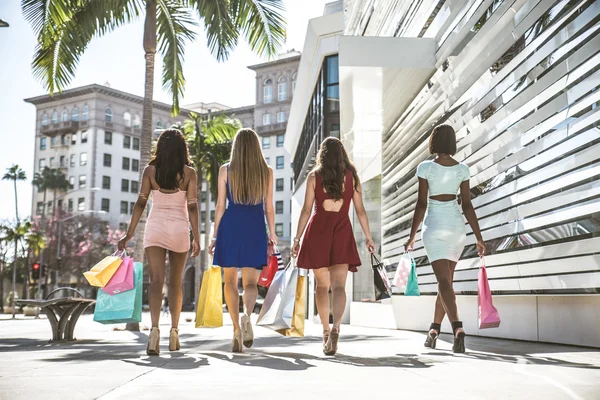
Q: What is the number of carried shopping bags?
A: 12